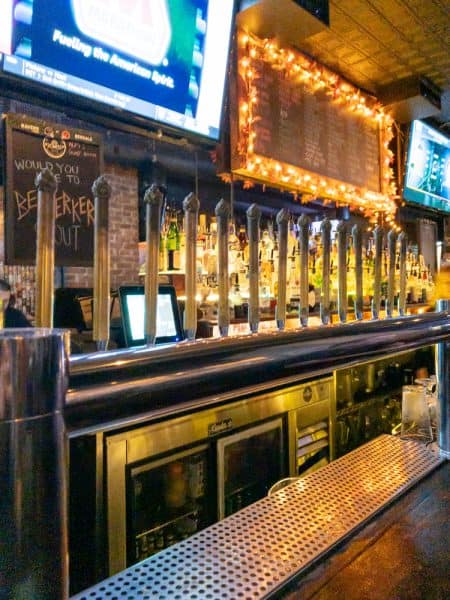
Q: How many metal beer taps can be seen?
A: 14